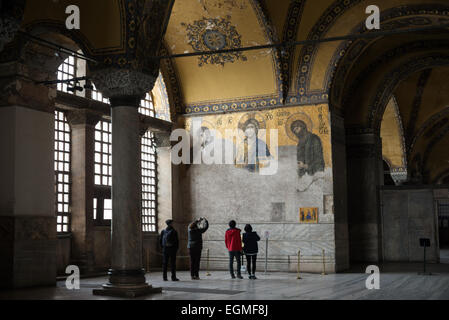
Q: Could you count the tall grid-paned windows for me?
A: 3